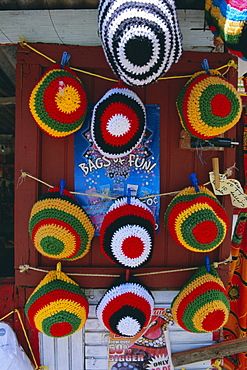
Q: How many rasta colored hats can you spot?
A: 6